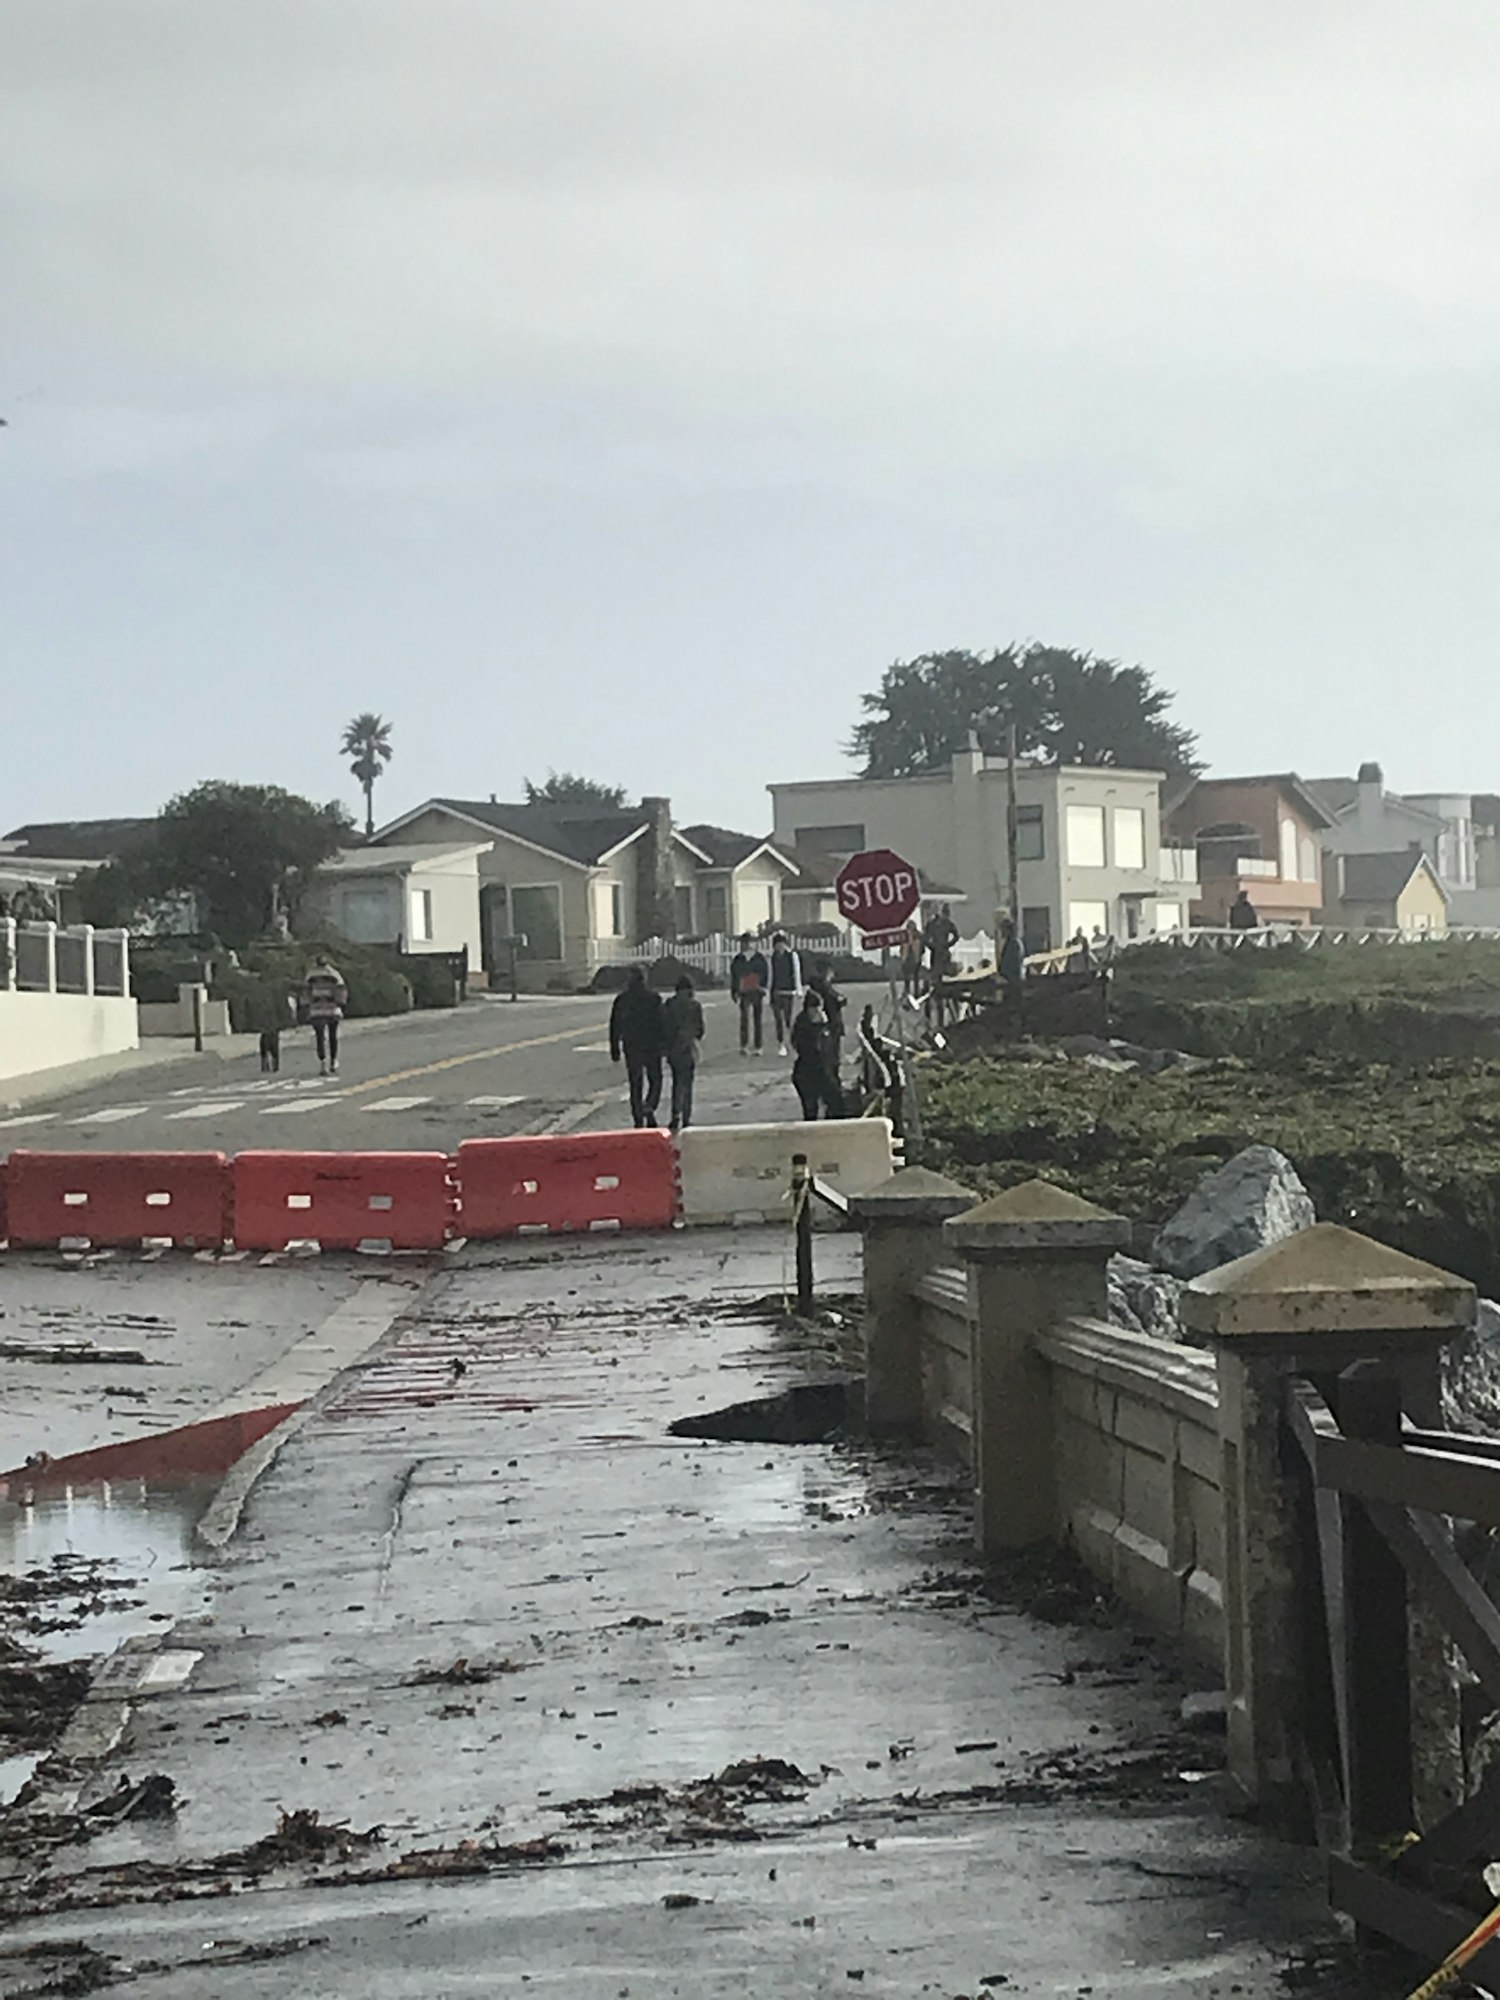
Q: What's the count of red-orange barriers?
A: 3